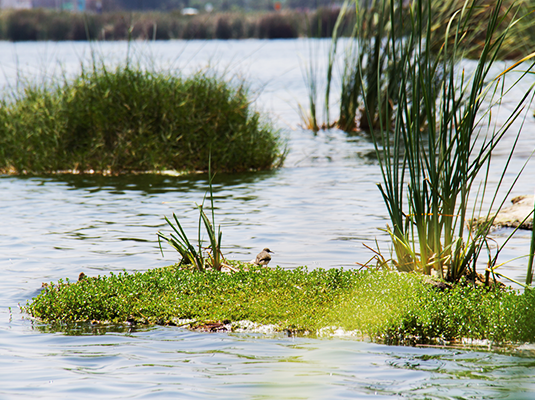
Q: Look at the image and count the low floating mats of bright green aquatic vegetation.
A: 1